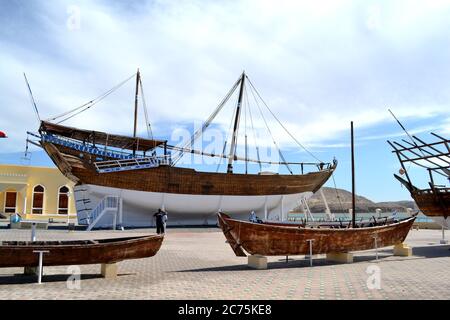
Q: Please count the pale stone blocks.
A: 4